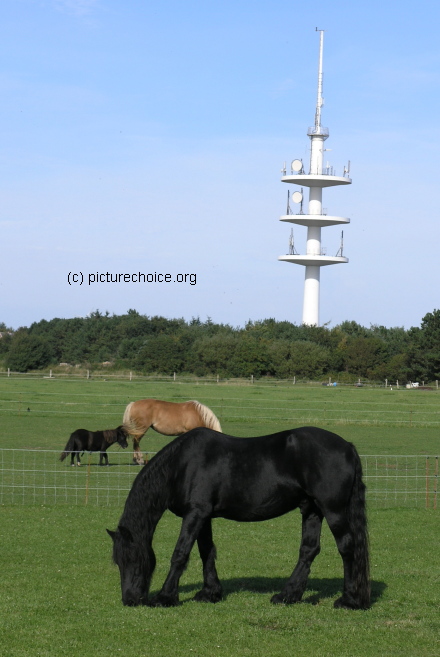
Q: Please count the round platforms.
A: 3